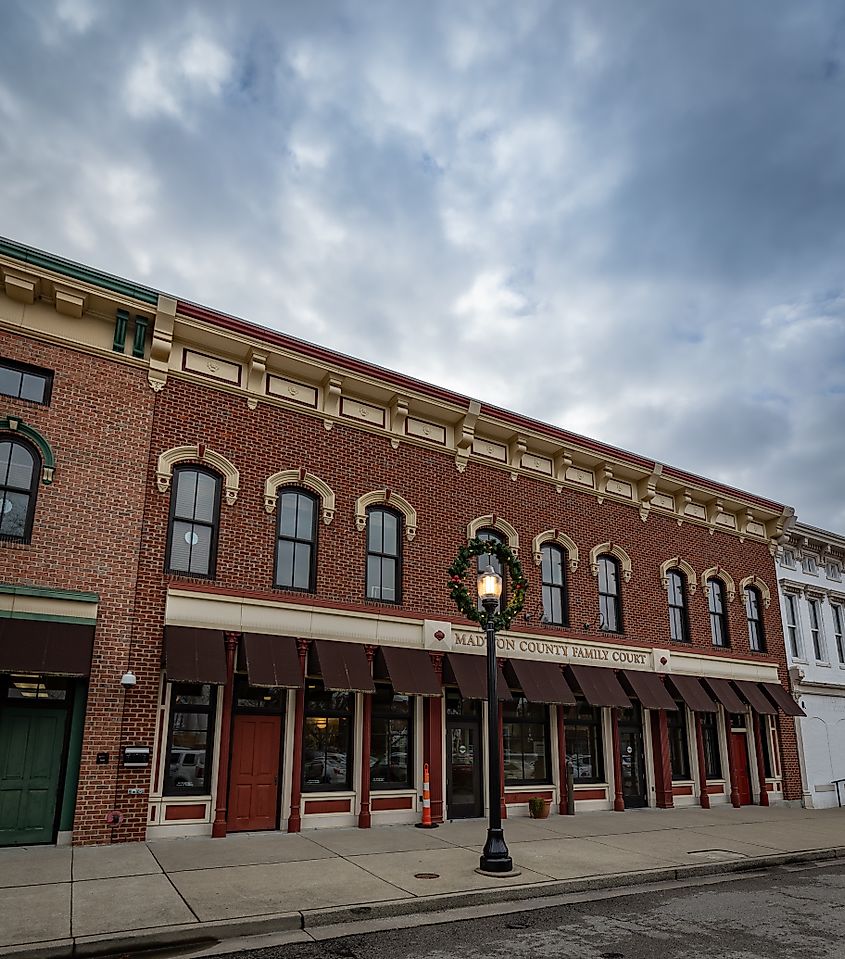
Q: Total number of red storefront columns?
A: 11